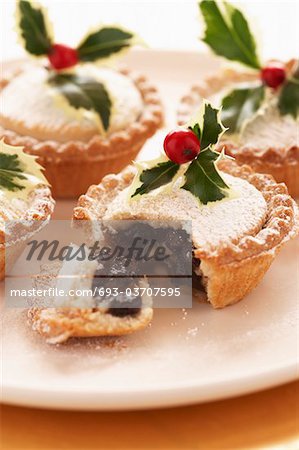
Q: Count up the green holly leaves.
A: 10